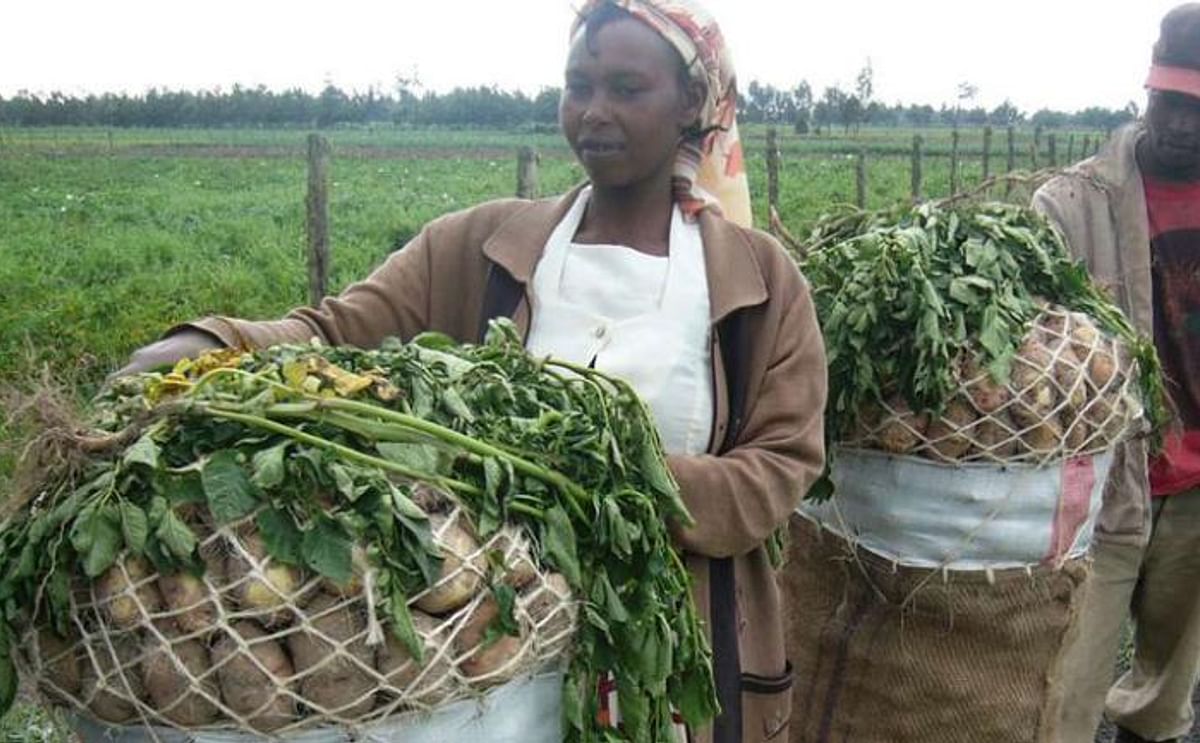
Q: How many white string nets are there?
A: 2